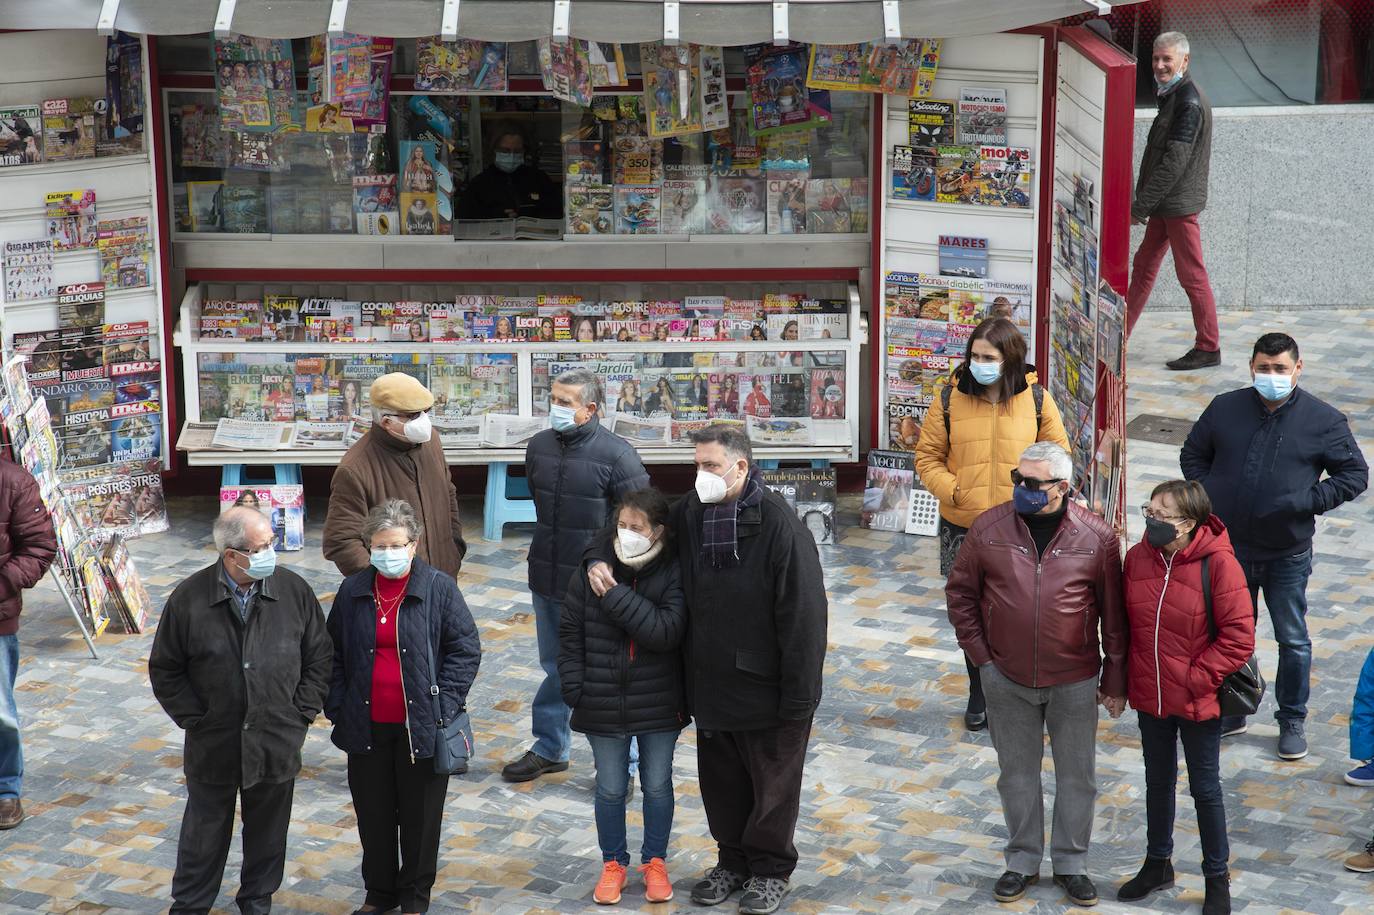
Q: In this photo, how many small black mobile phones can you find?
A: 0